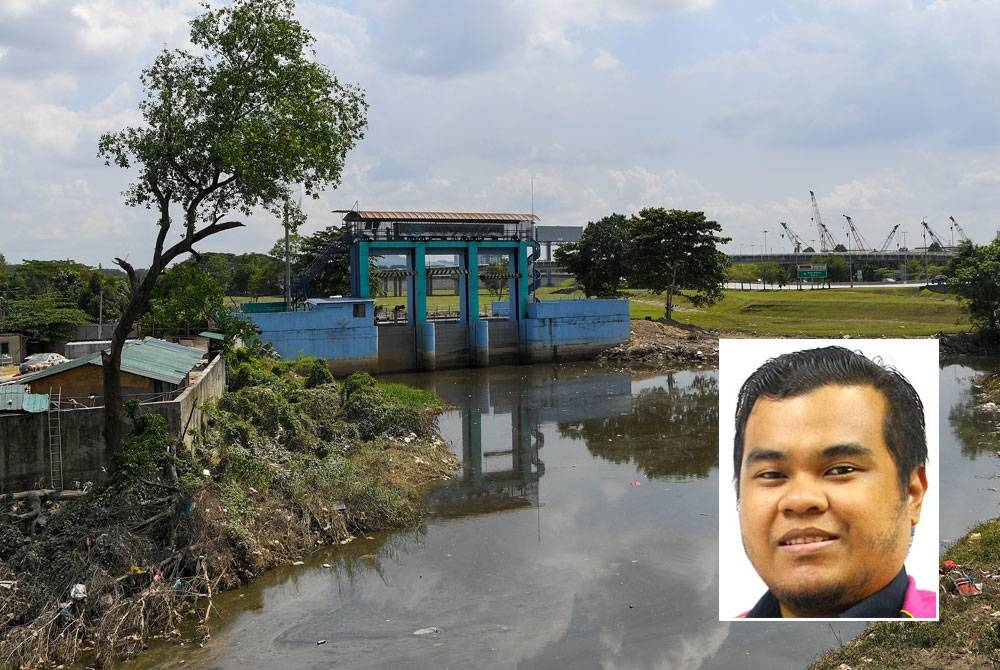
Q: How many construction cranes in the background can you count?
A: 7